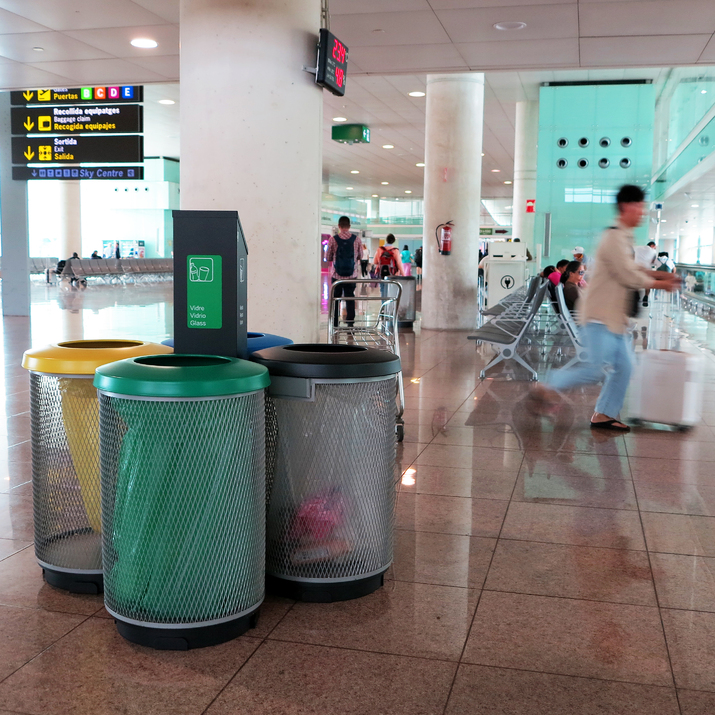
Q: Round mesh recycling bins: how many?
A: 4